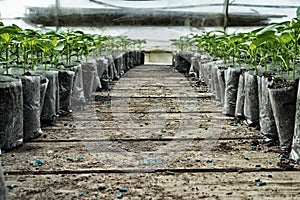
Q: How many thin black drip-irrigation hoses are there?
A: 0